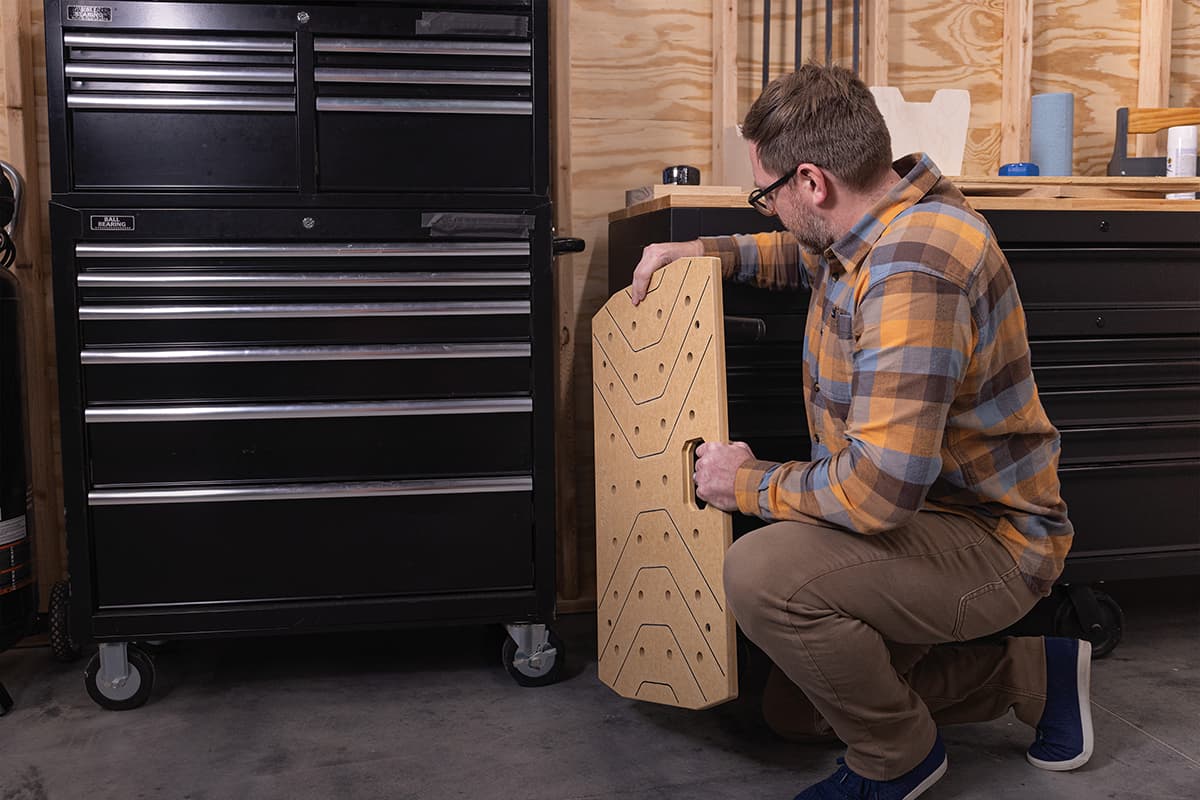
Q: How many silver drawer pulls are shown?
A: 12